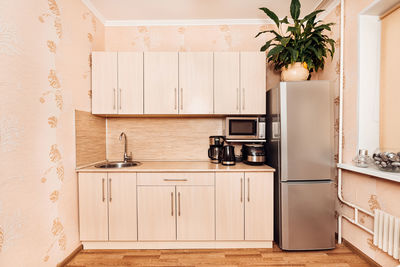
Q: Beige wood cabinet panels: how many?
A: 13